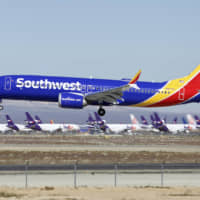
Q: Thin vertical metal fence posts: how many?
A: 4